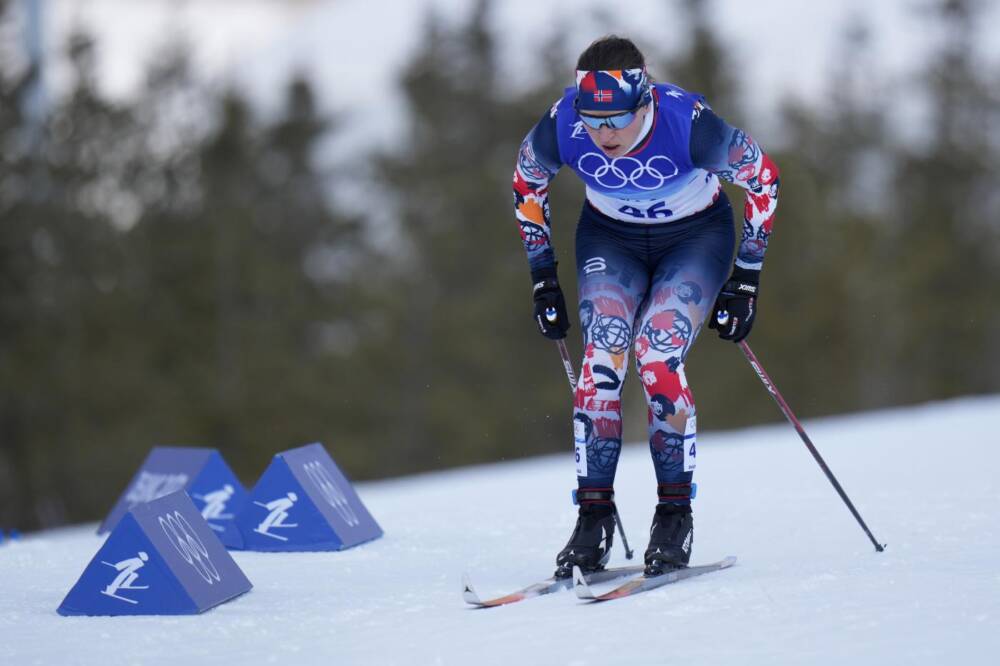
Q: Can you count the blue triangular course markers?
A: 3